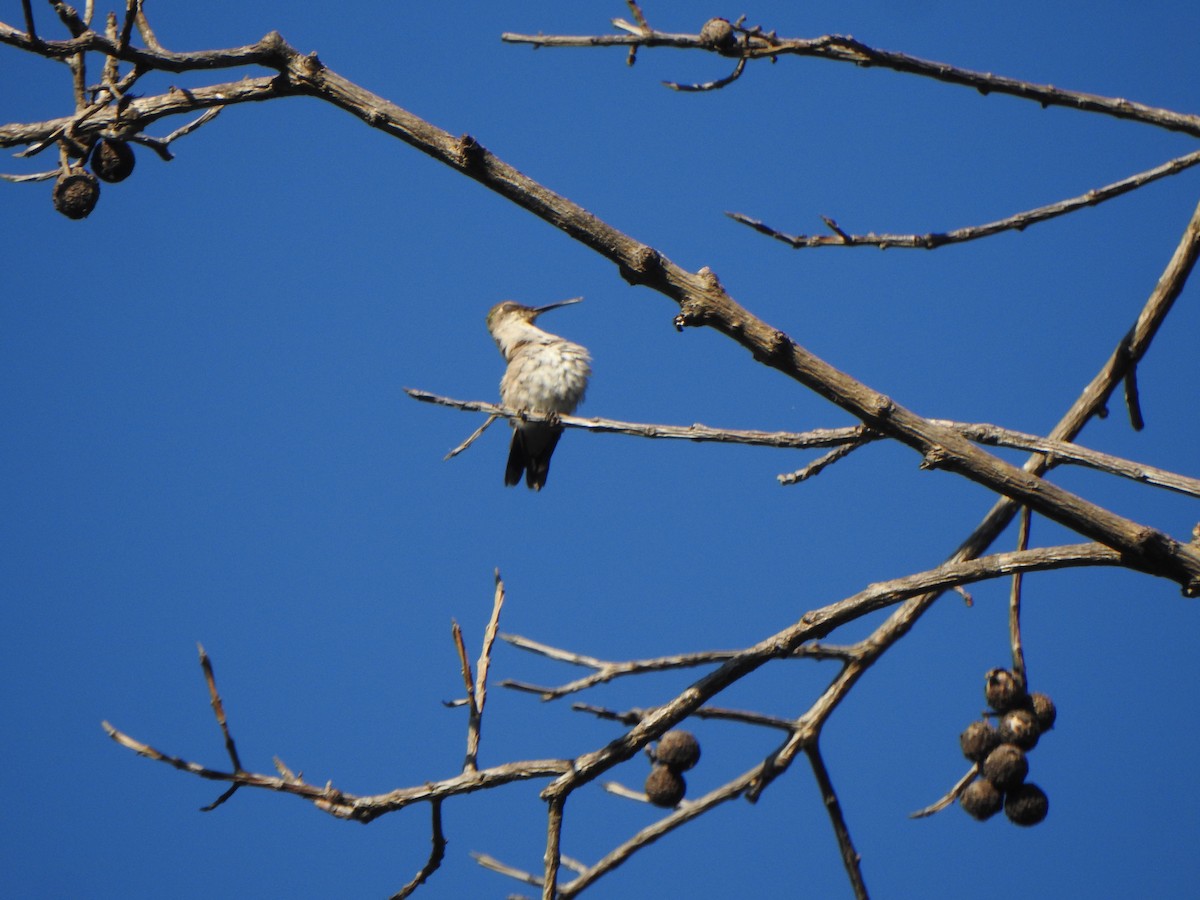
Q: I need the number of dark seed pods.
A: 12